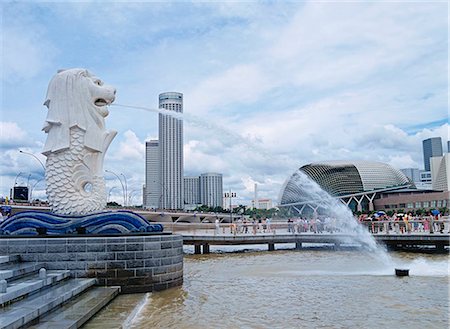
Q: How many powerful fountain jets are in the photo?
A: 1